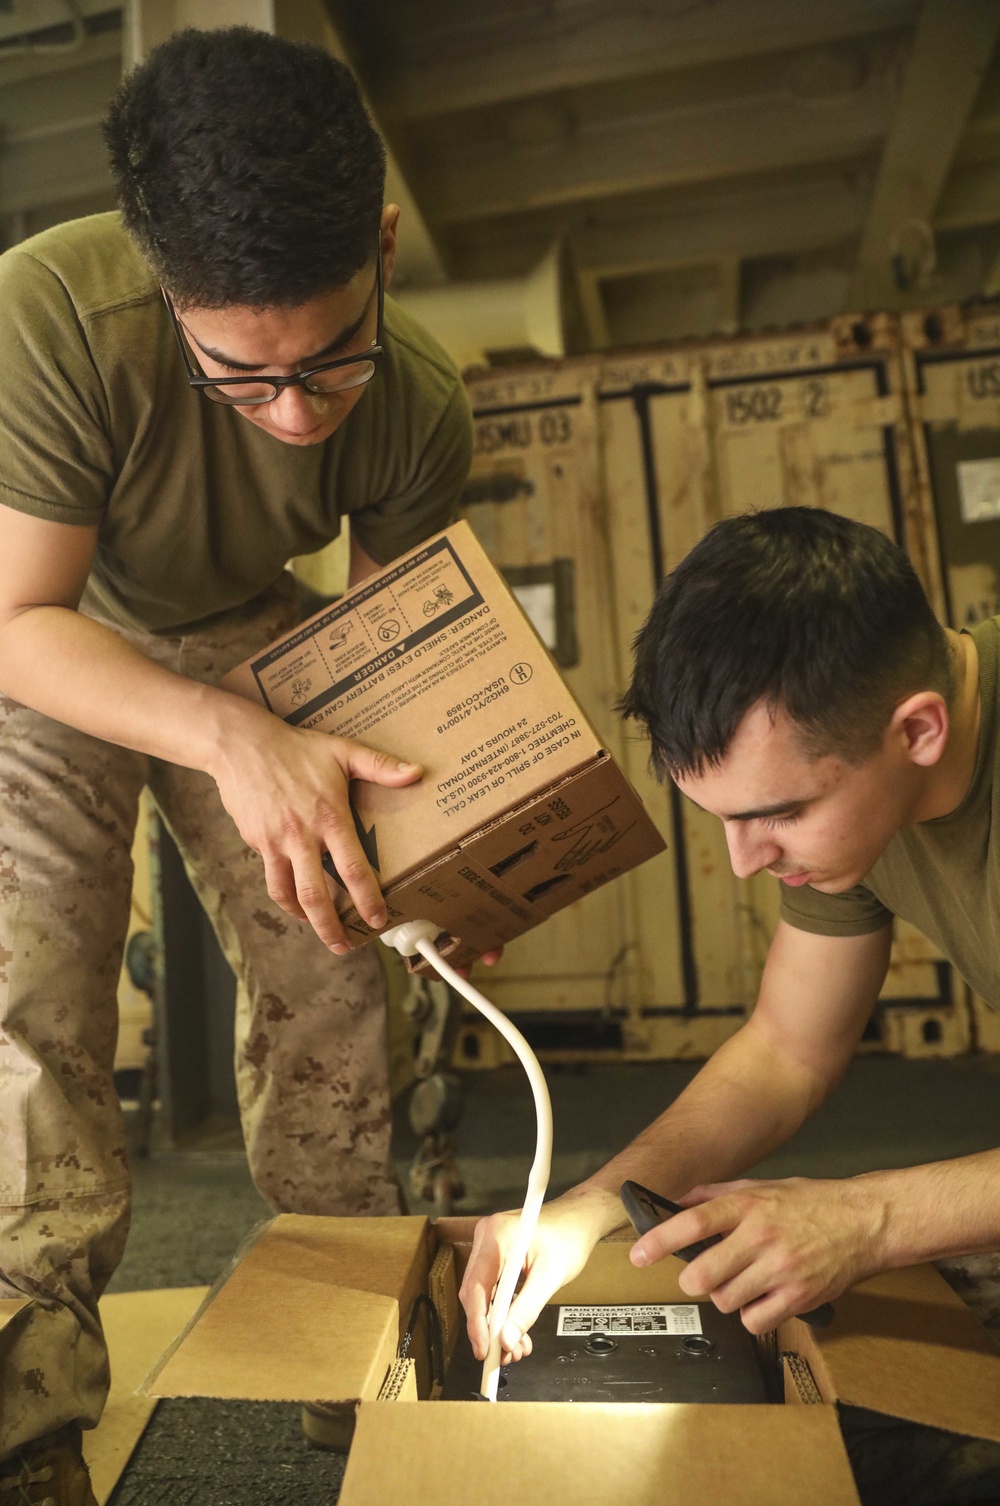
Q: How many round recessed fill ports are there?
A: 2